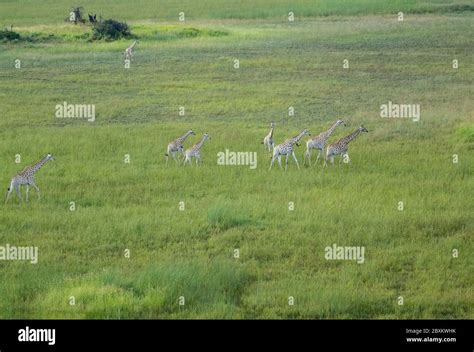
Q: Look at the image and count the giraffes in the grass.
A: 8